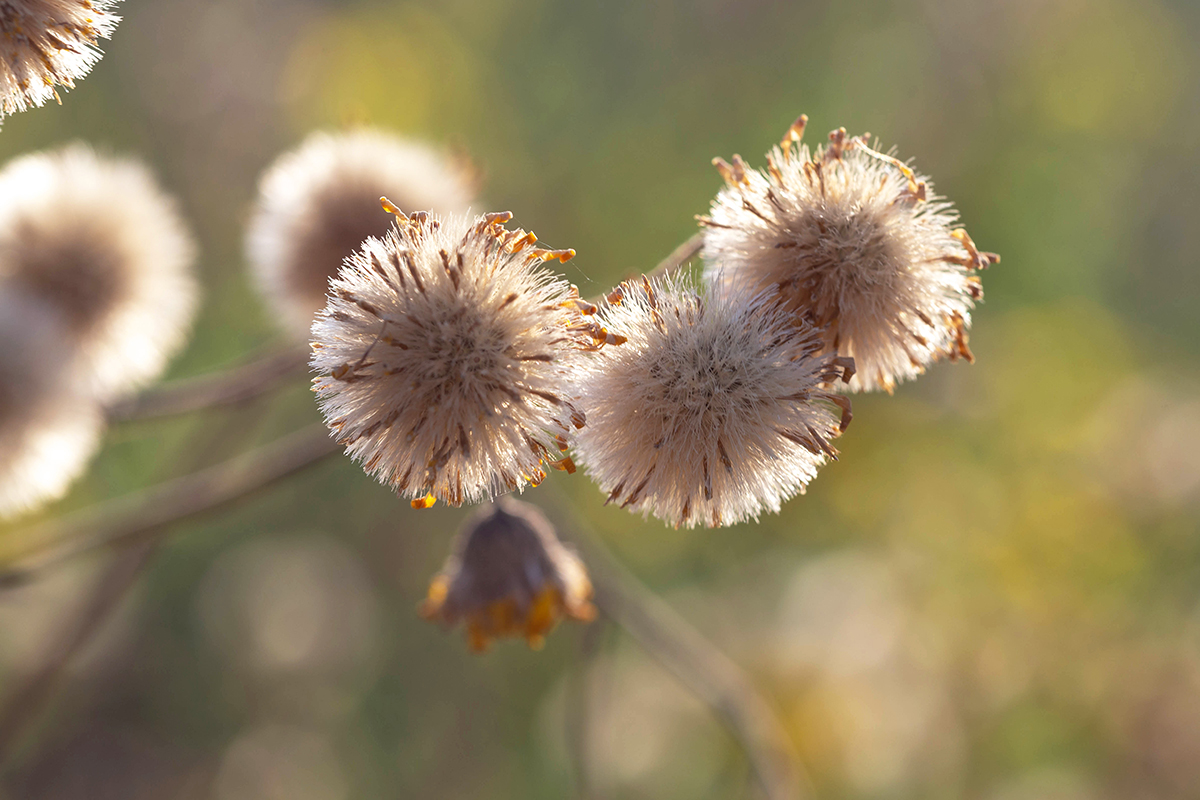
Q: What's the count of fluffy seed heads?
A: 7